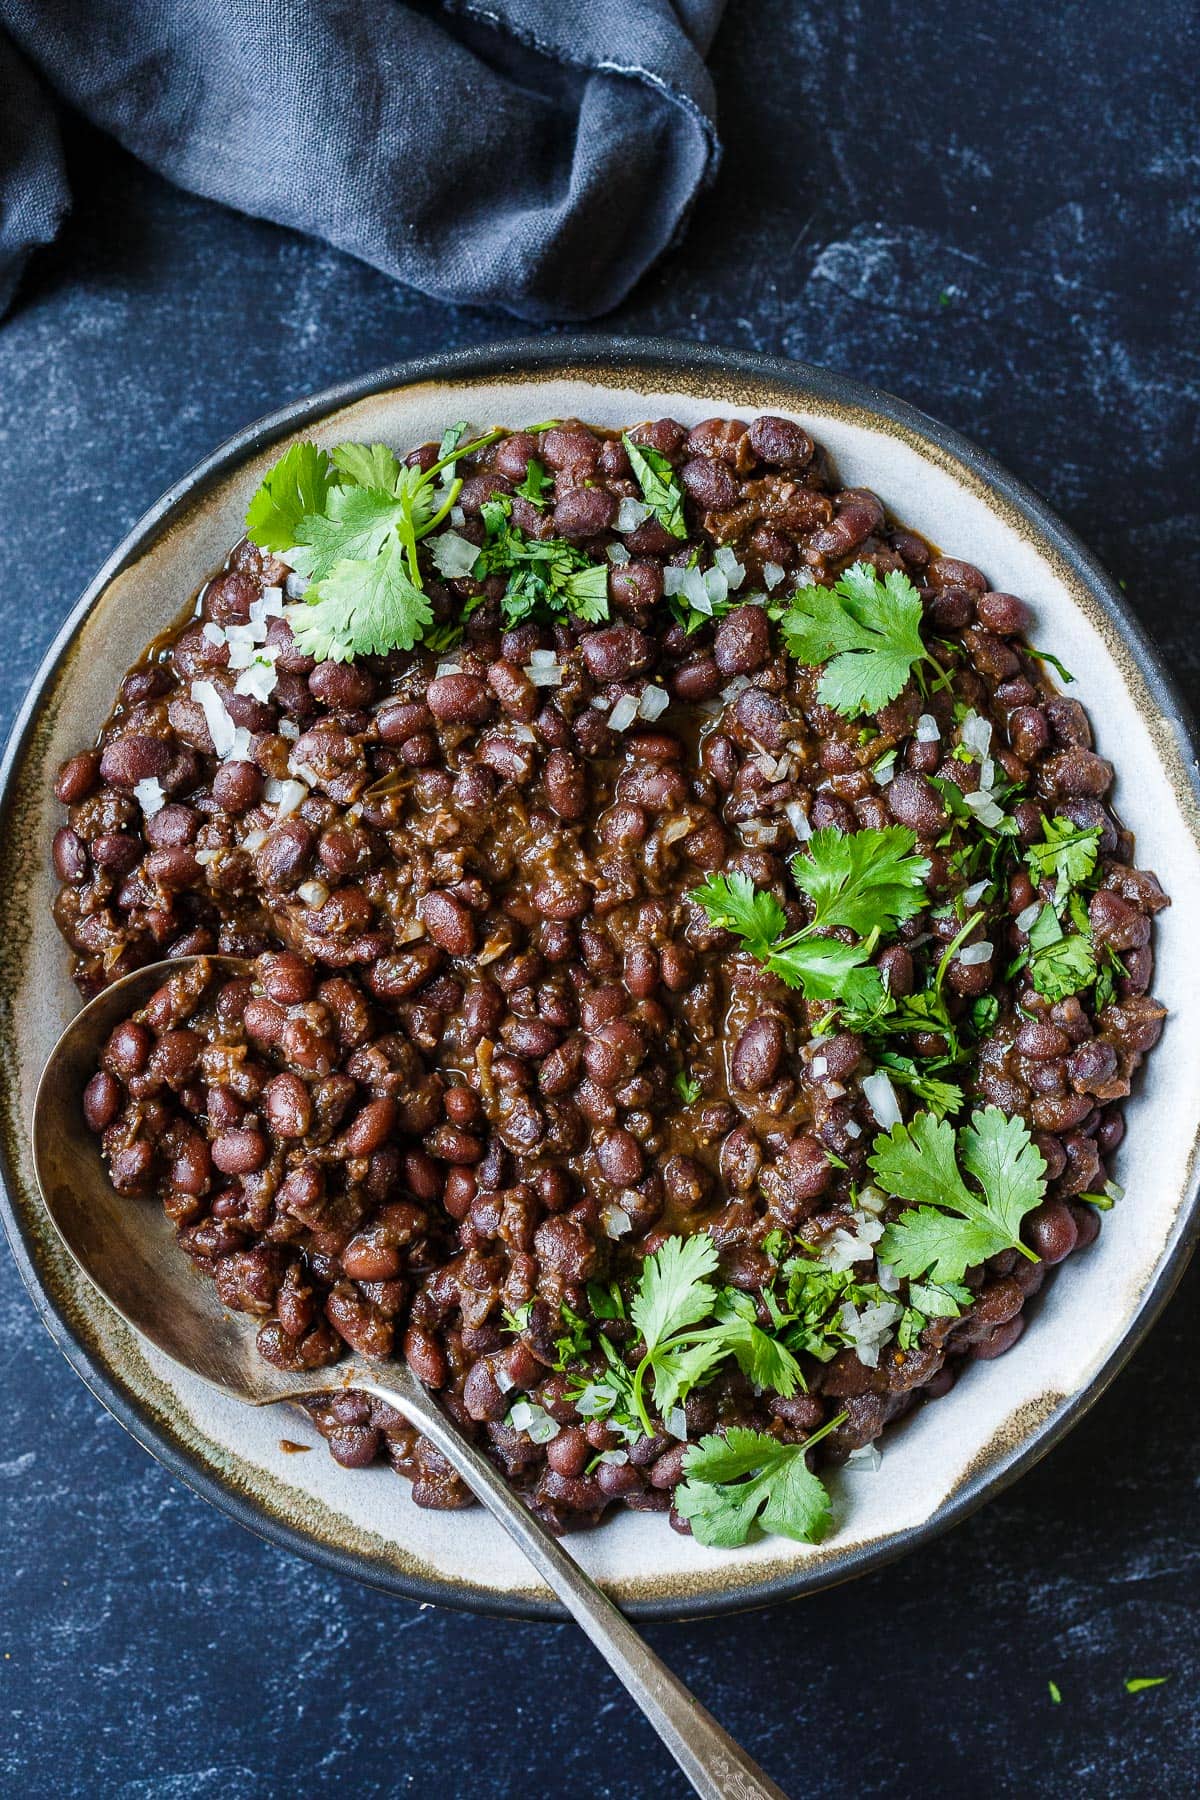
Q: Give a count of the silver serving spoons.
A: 1